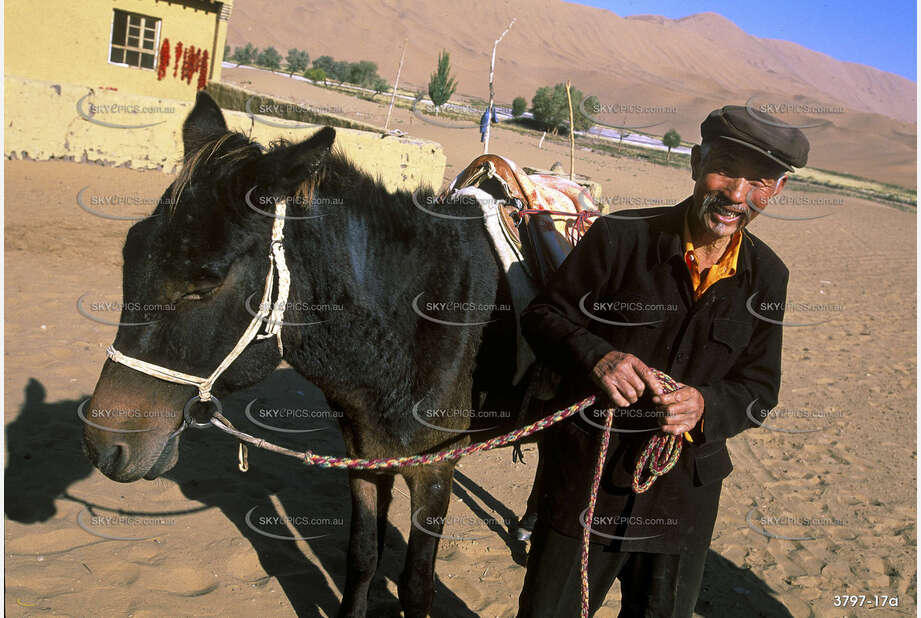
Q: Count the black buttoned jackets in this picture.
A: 1